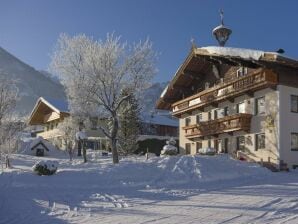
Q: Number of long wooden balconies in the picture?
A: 2